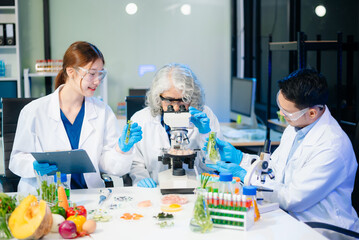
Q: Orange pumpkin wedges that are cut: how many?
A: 1